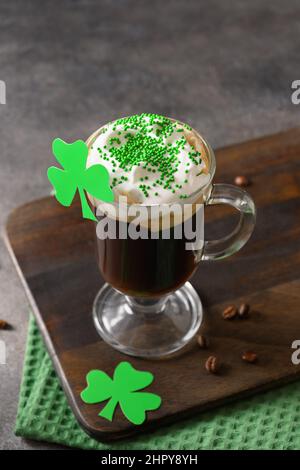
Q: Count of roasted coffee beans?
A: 7